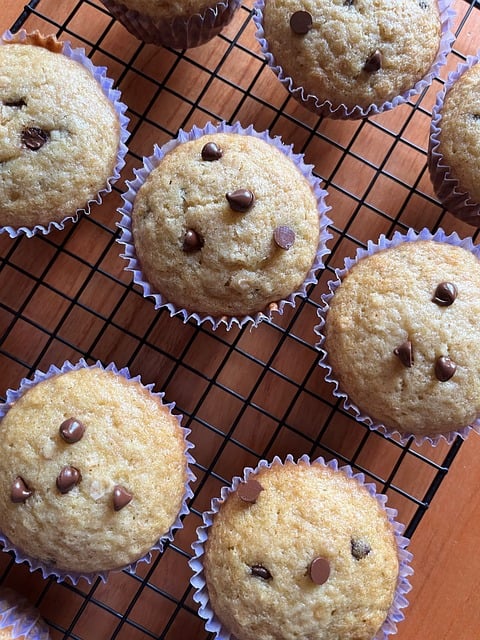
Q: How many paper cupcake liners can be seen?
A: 9